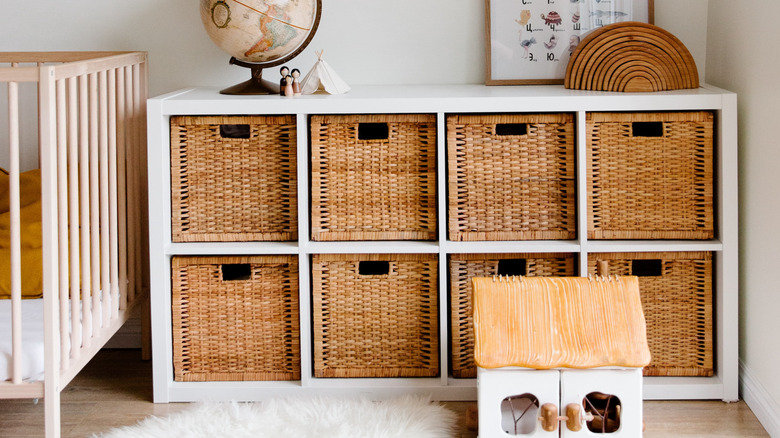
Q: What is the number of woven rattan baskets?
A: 8